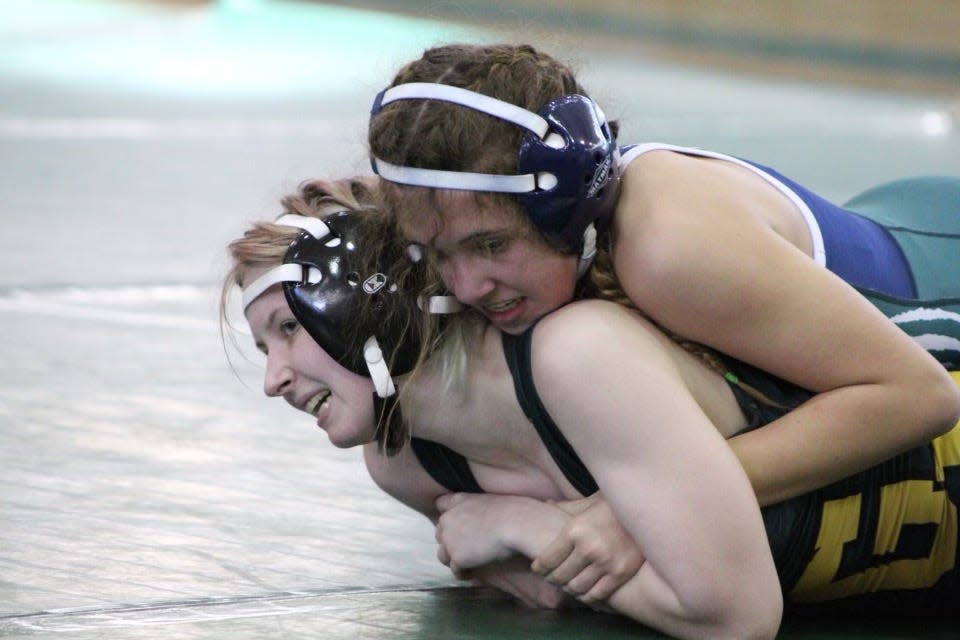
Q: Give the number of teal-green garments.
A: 1